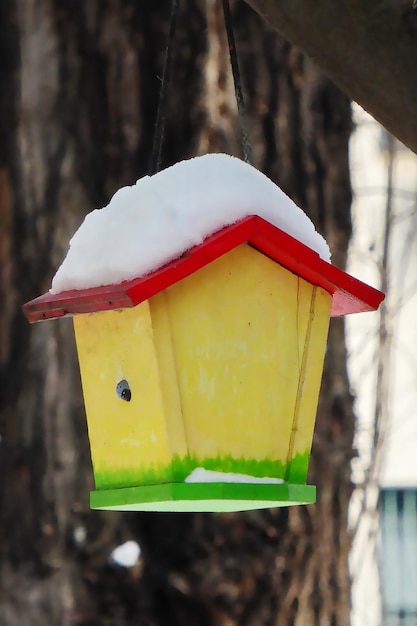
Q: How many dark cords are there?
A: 2